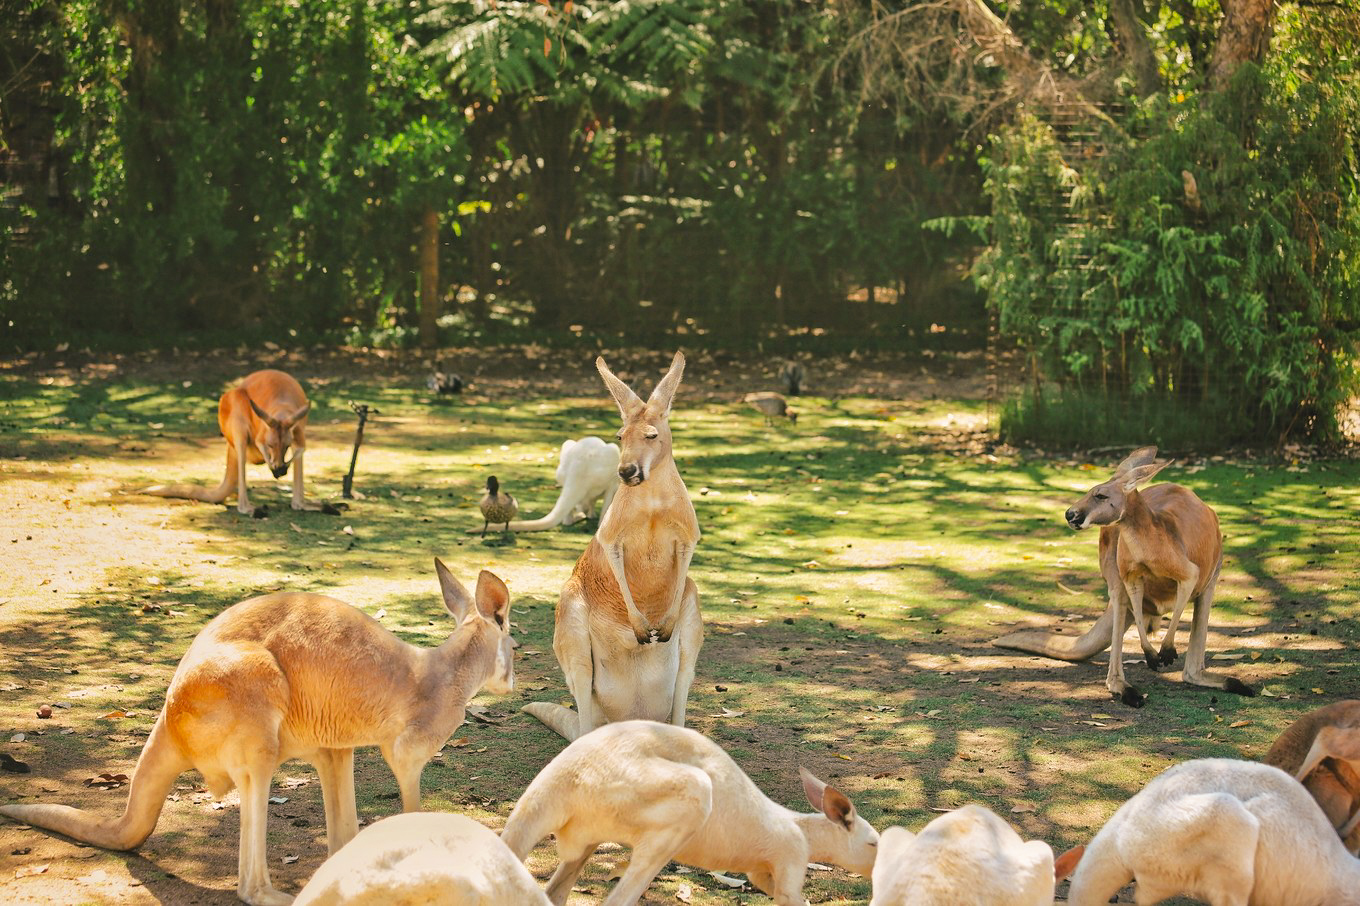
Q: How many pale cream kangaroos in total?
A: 5